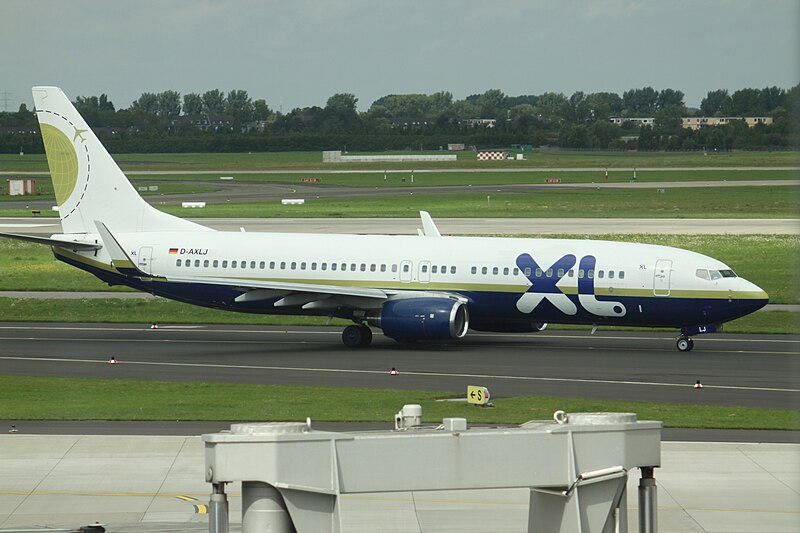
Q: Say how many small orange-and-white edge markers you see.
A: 4